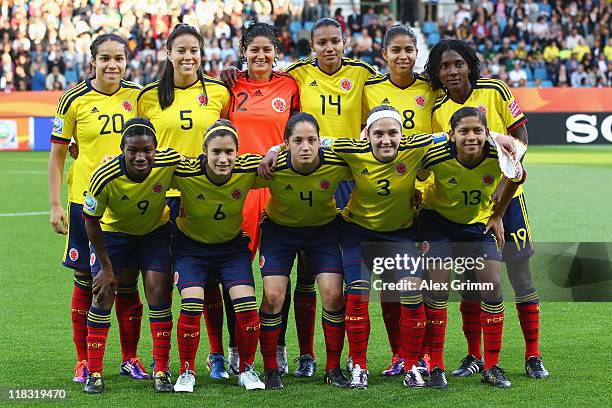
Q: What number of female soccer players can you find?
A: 11